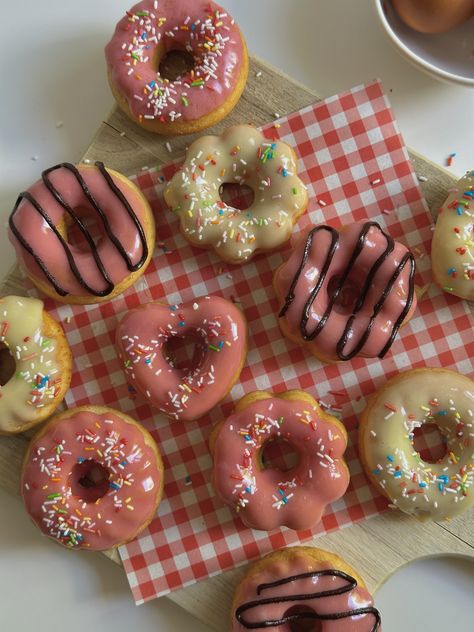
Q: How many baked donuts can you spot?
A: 11